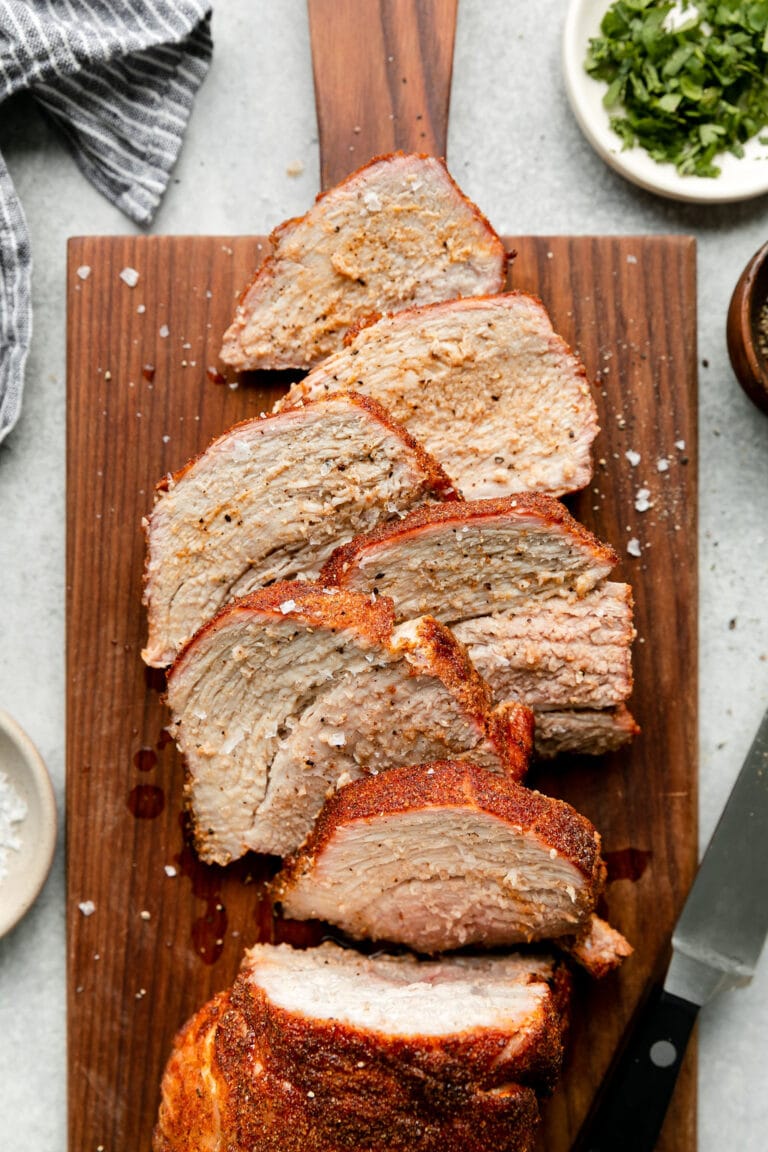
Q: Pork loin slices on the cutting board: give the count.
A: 6